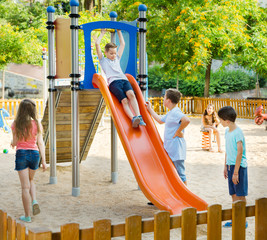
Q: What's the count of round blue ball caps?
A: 4